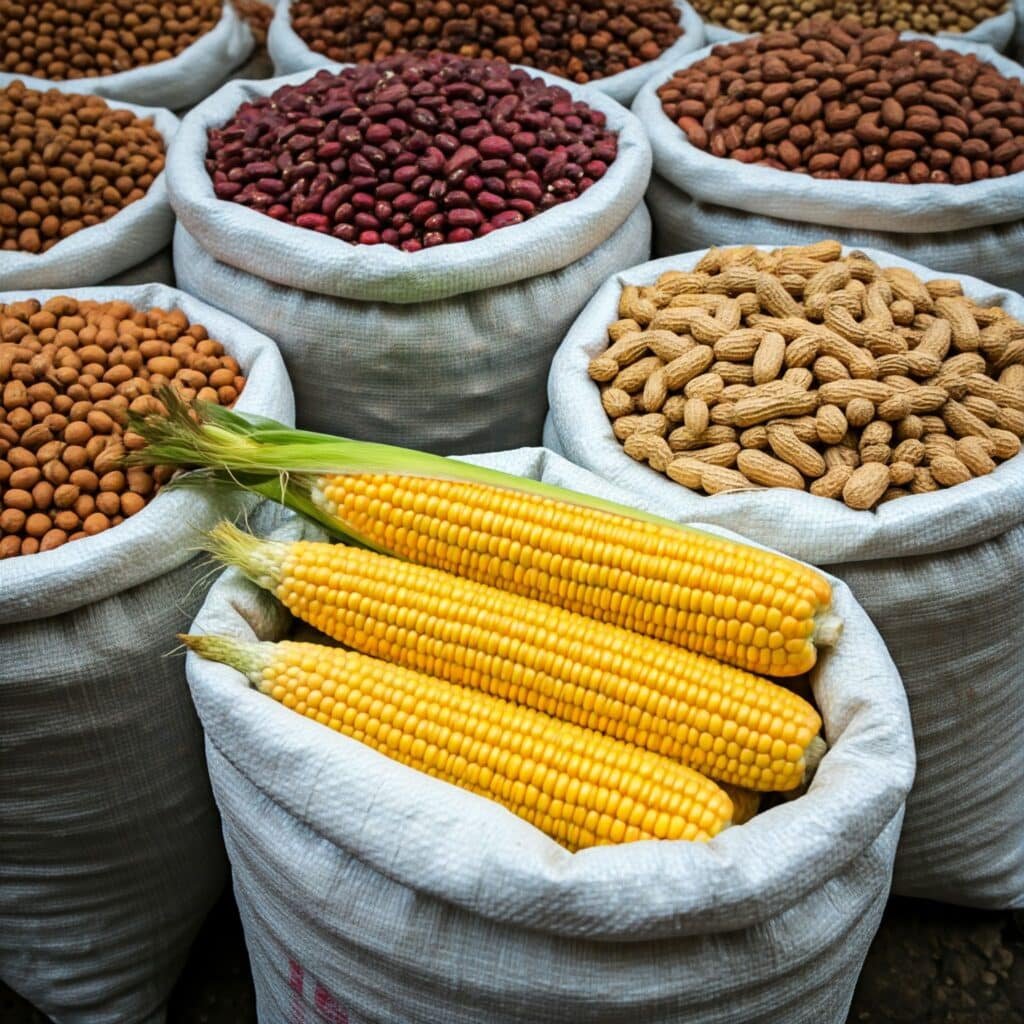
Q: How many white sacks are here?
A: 9